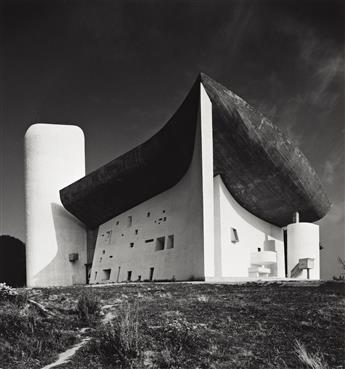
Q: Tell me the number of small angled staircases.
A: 1